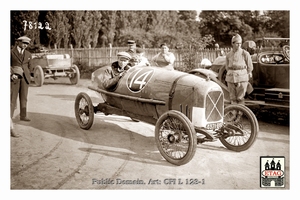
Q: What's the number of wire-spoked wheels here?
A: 3